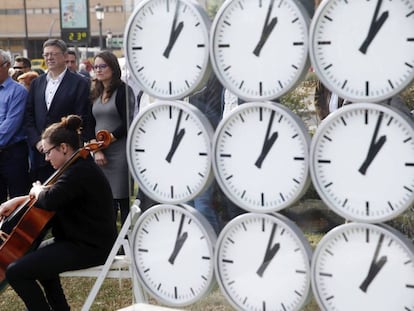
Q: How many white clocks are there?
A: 9